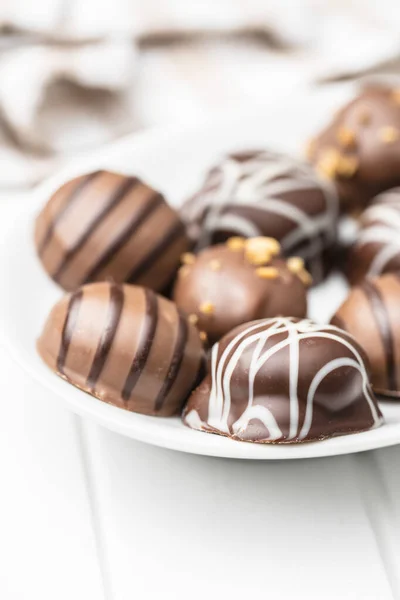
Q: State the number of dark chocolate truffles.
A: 3